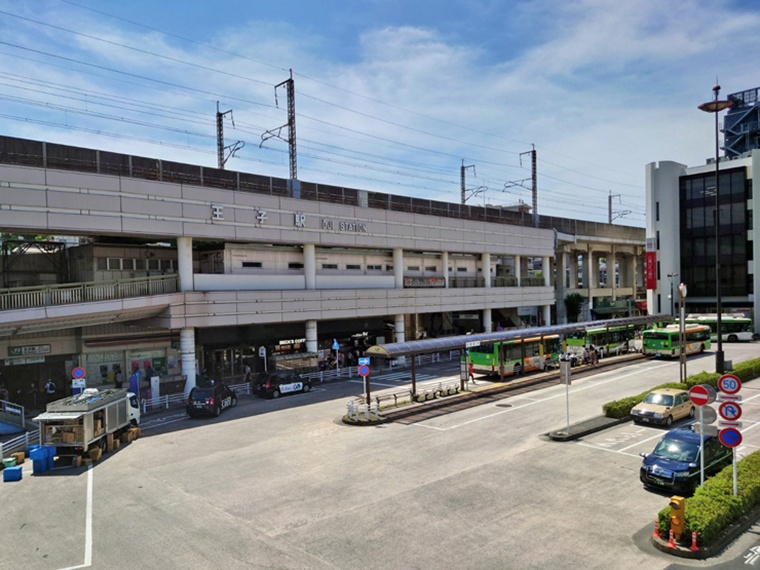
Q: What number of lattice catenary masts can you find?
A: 5